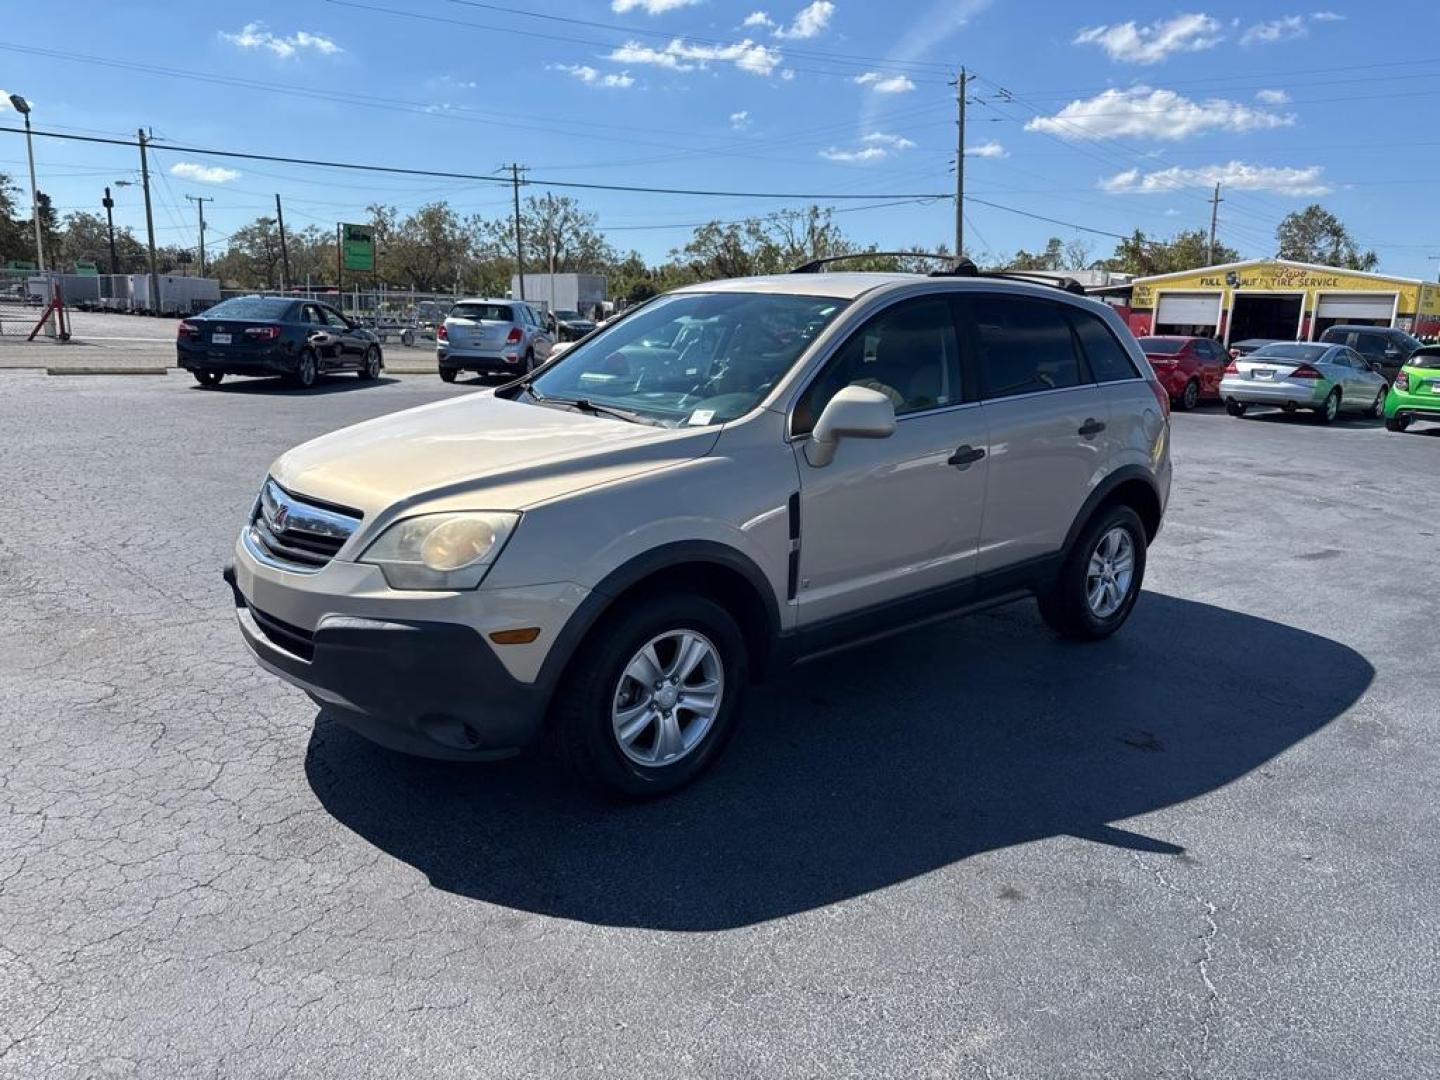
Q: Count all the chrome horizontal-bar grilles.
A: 1